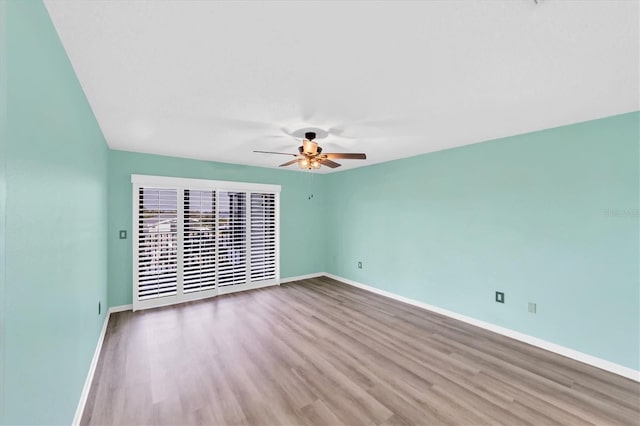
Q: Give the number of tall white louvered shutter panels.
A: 4